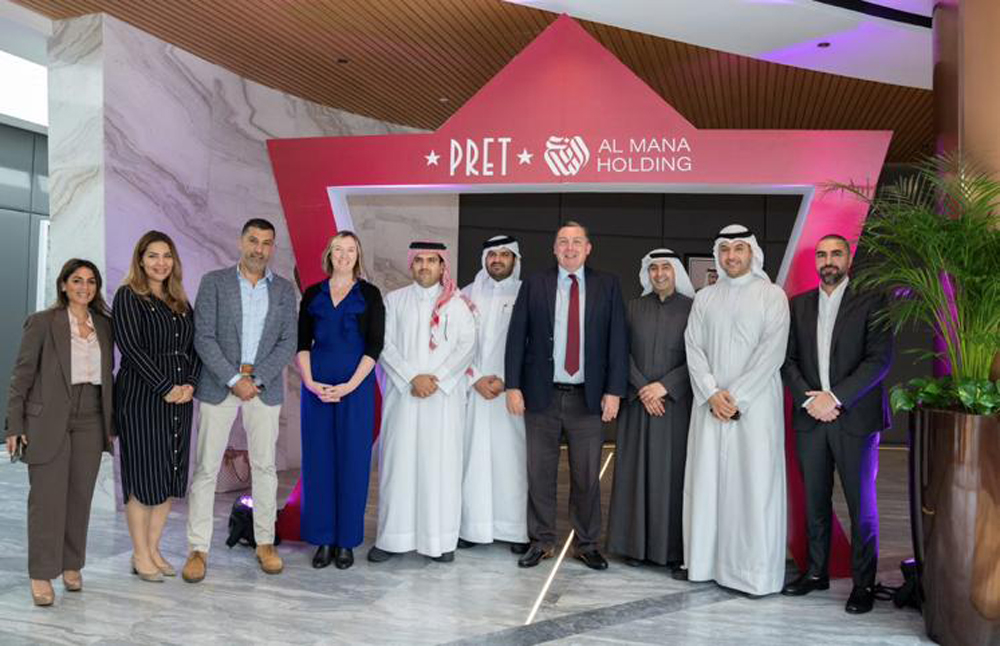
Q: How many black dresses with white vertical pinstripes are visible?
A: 1